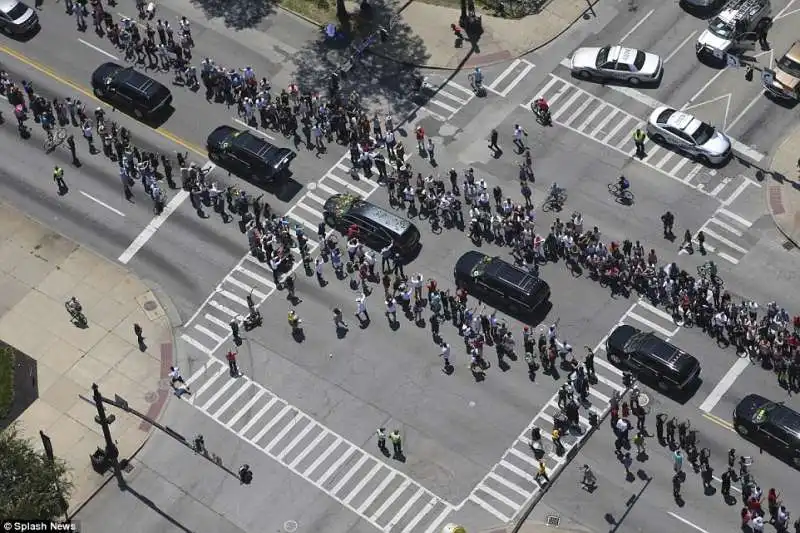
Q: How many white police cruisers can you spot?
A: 2